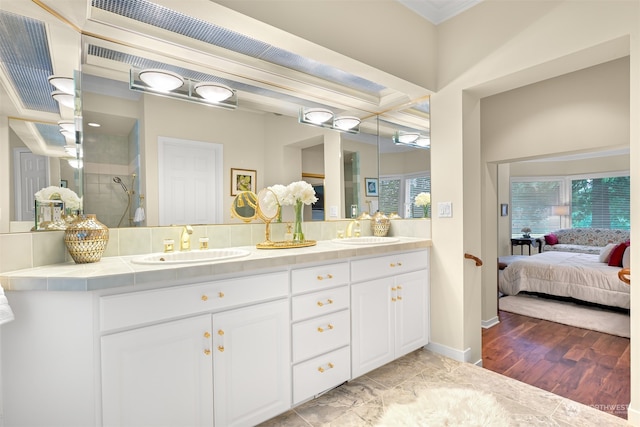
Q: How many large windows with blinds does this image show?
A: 2